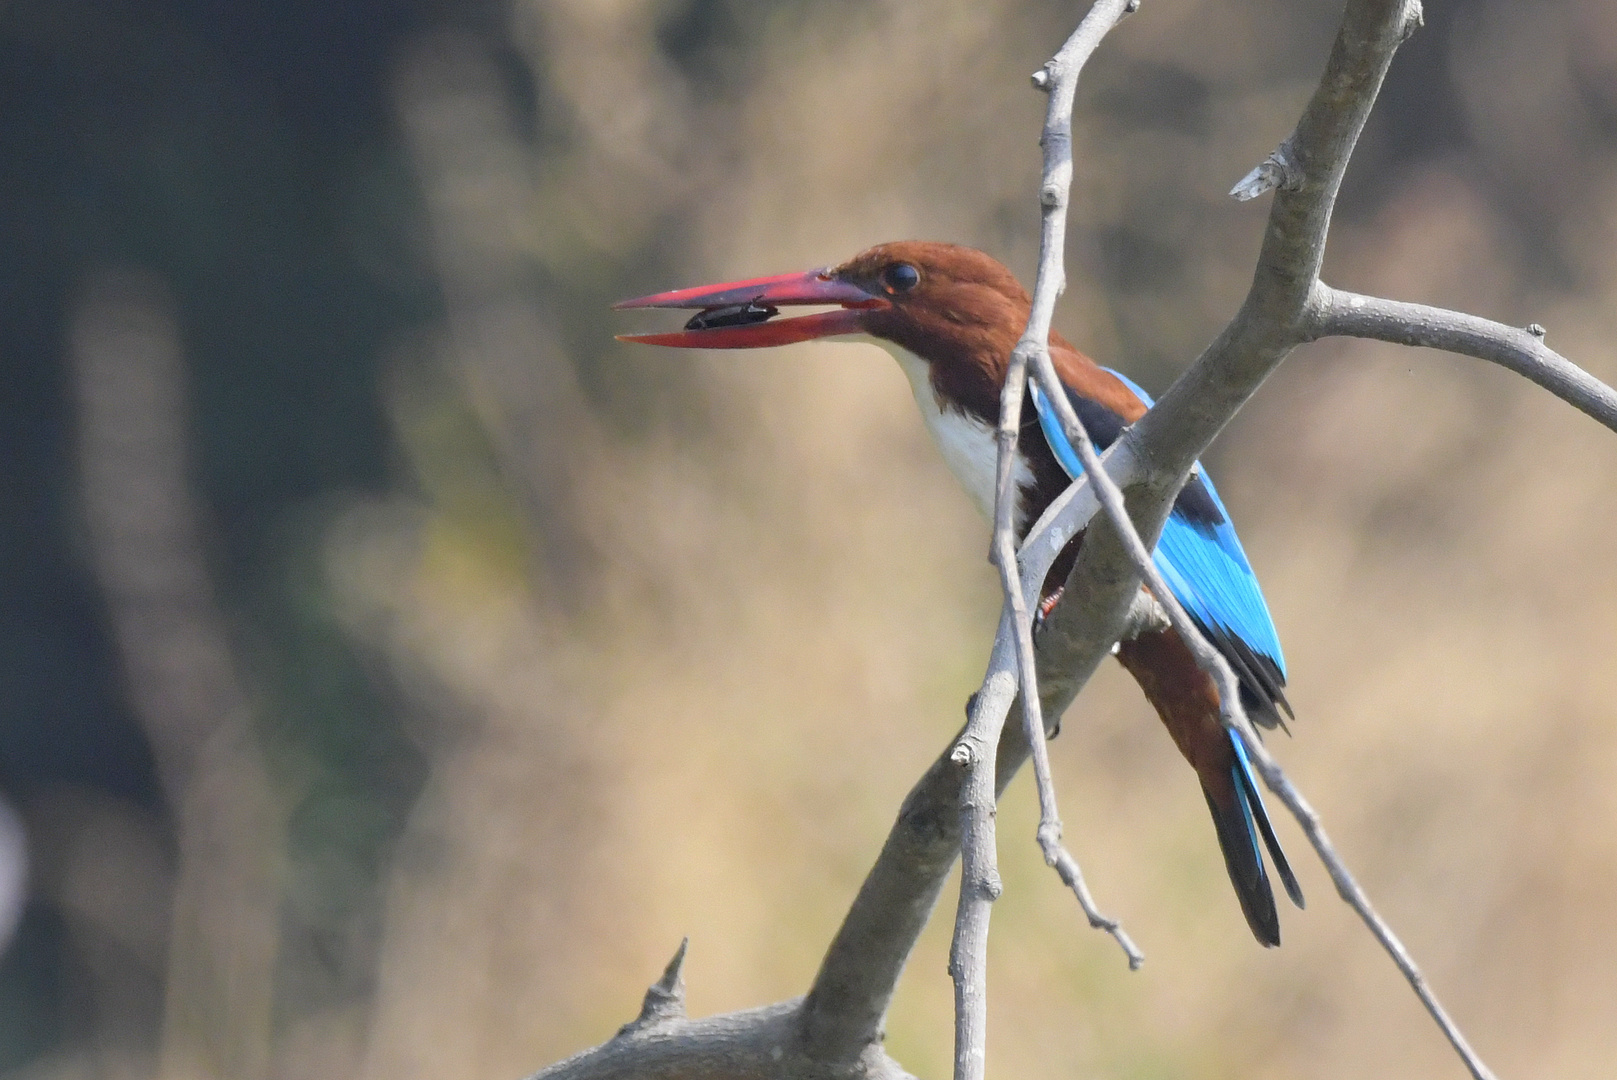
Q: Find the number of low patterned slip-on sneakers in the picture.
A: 0